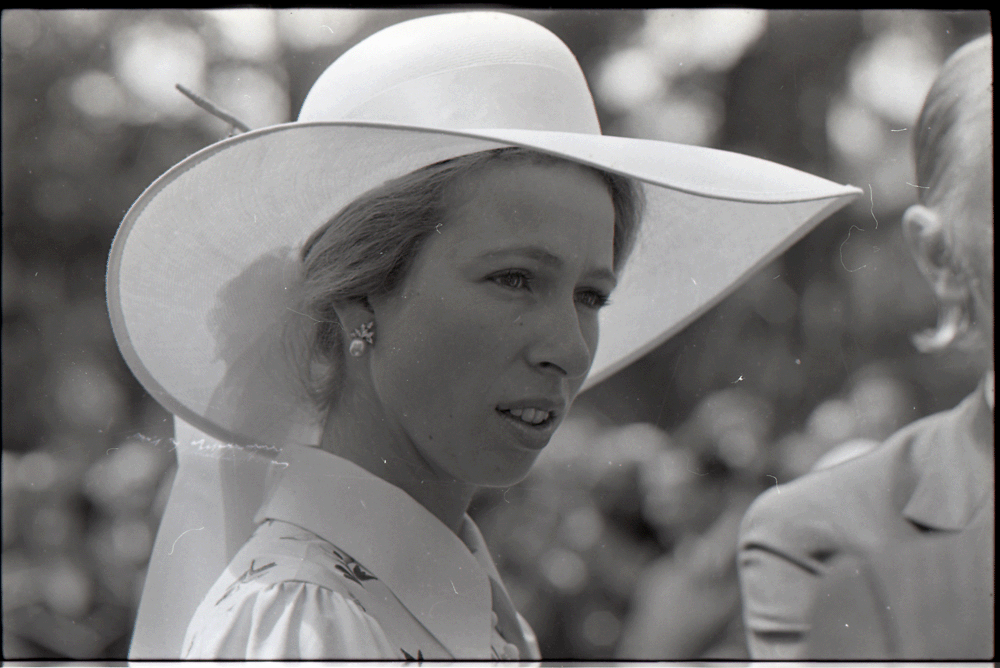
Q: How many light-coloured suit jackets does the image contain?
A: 1